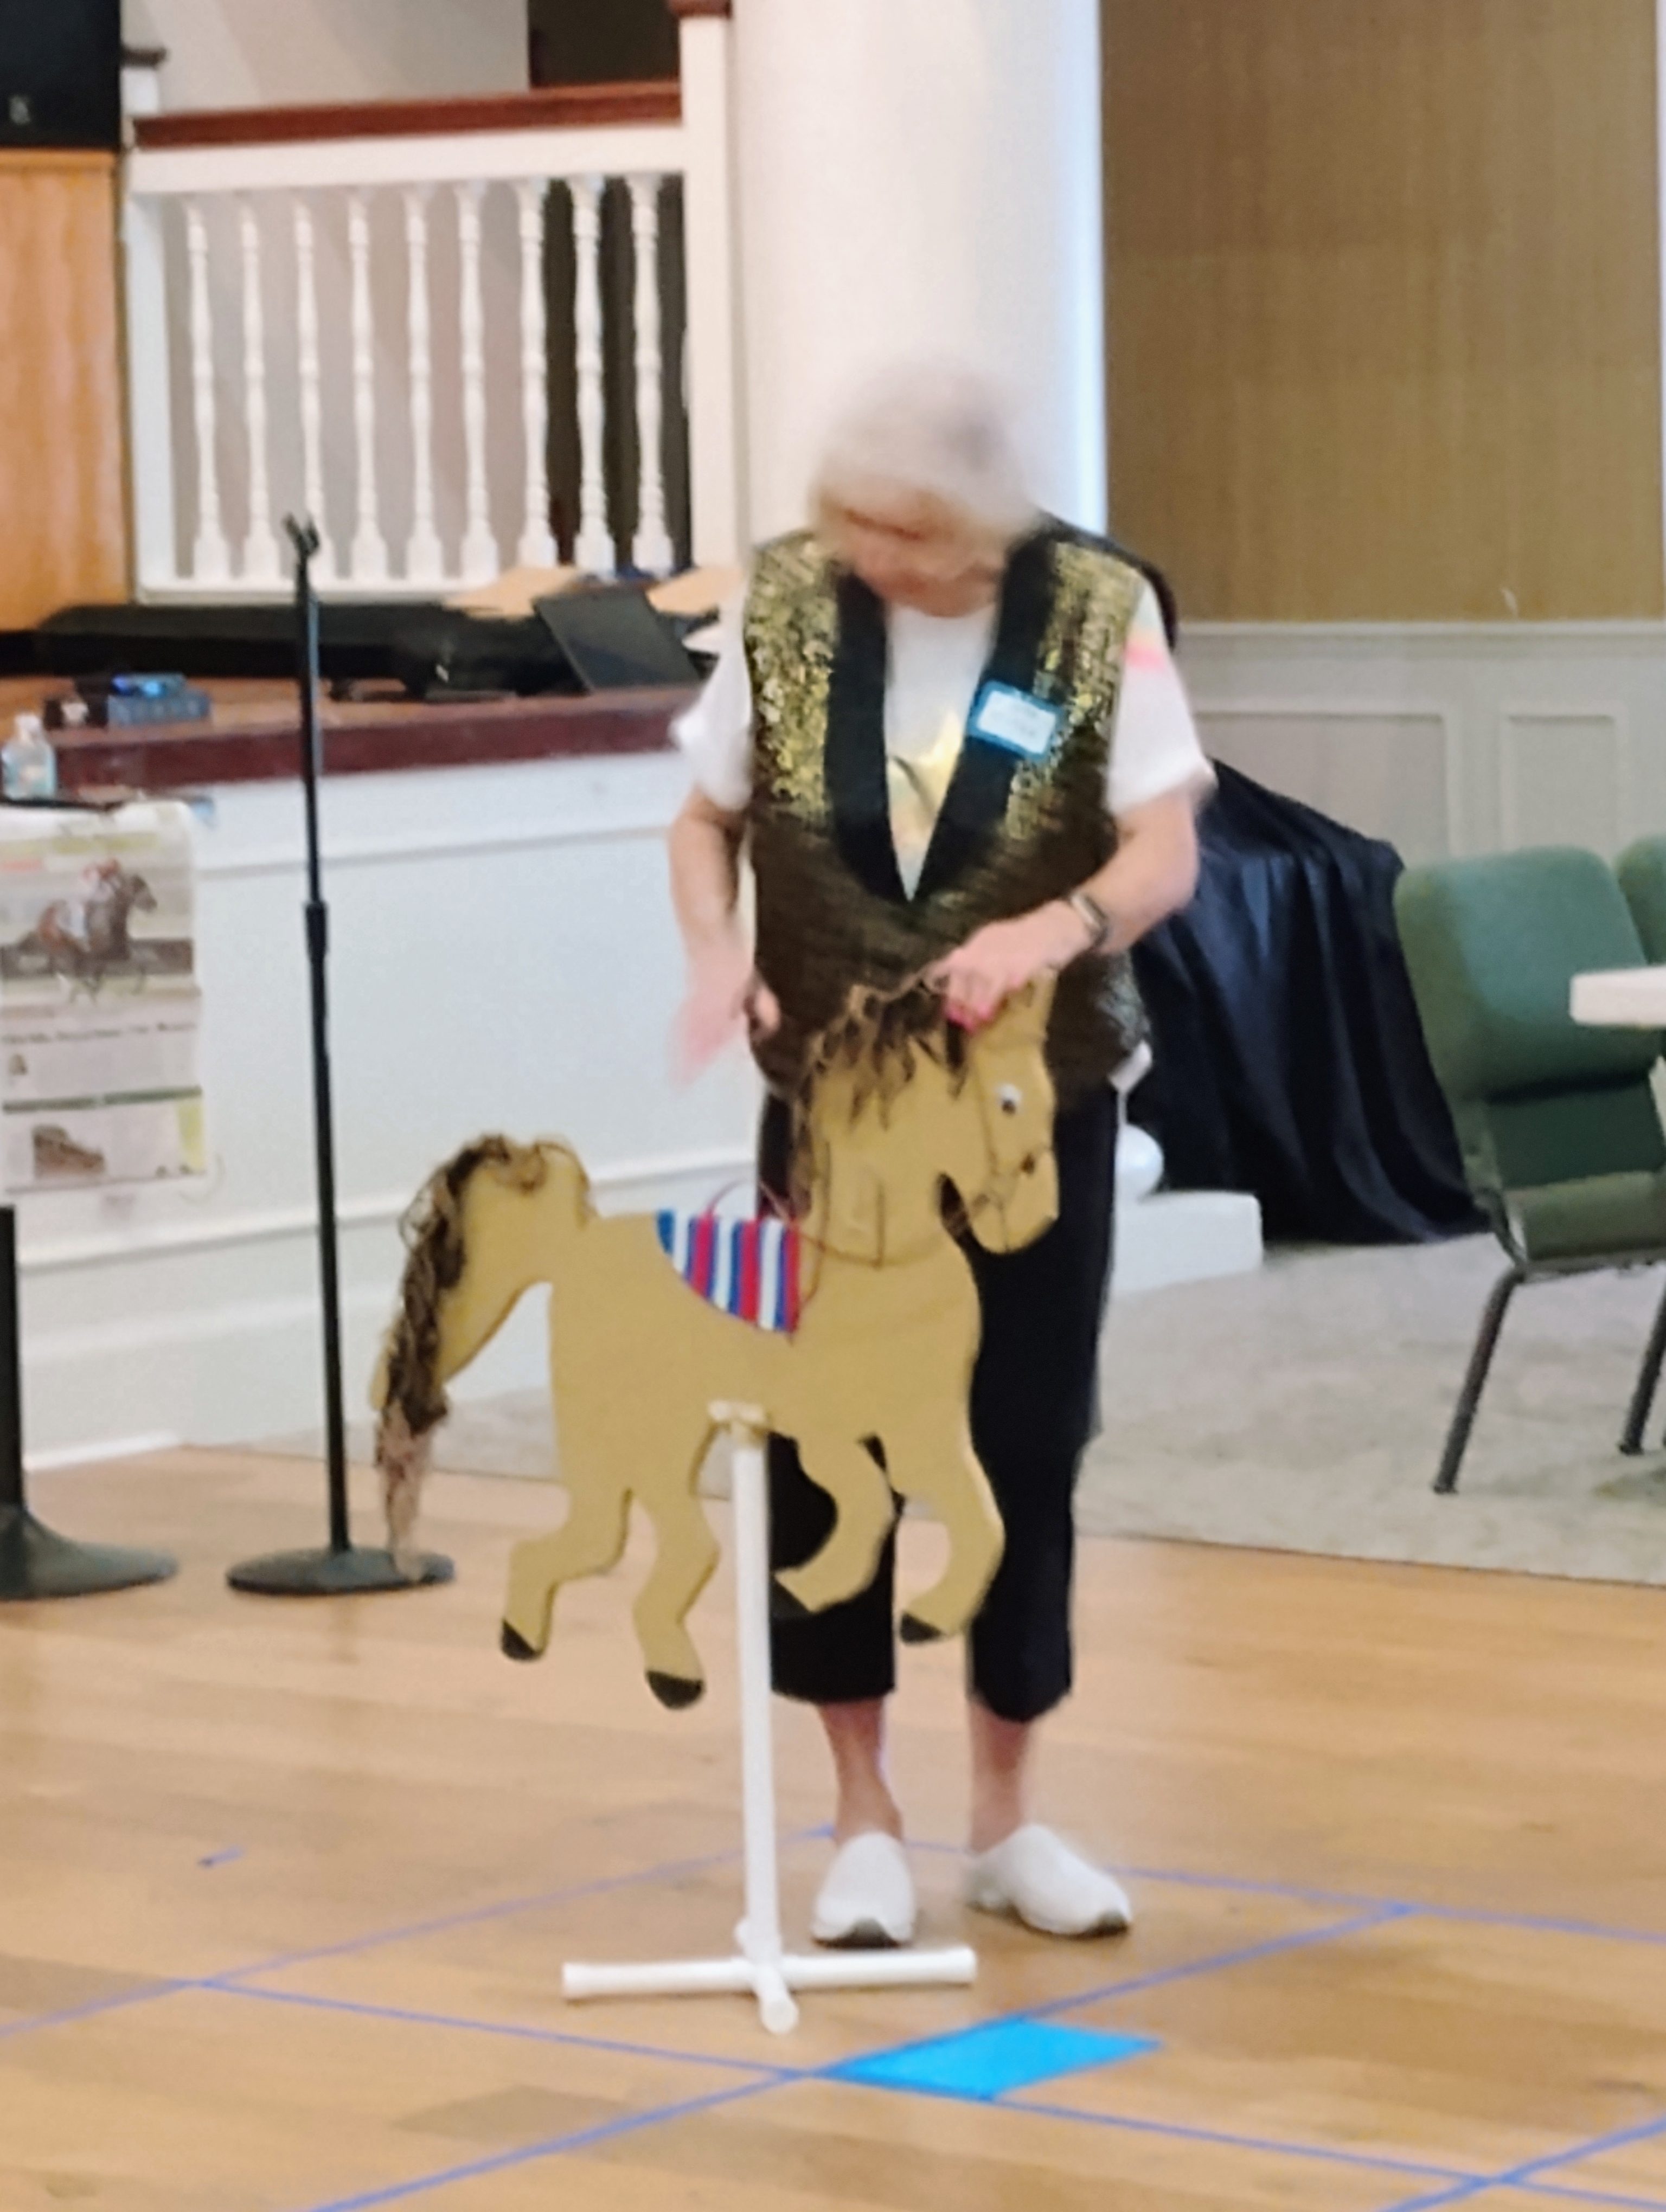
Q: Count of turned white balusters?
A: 9